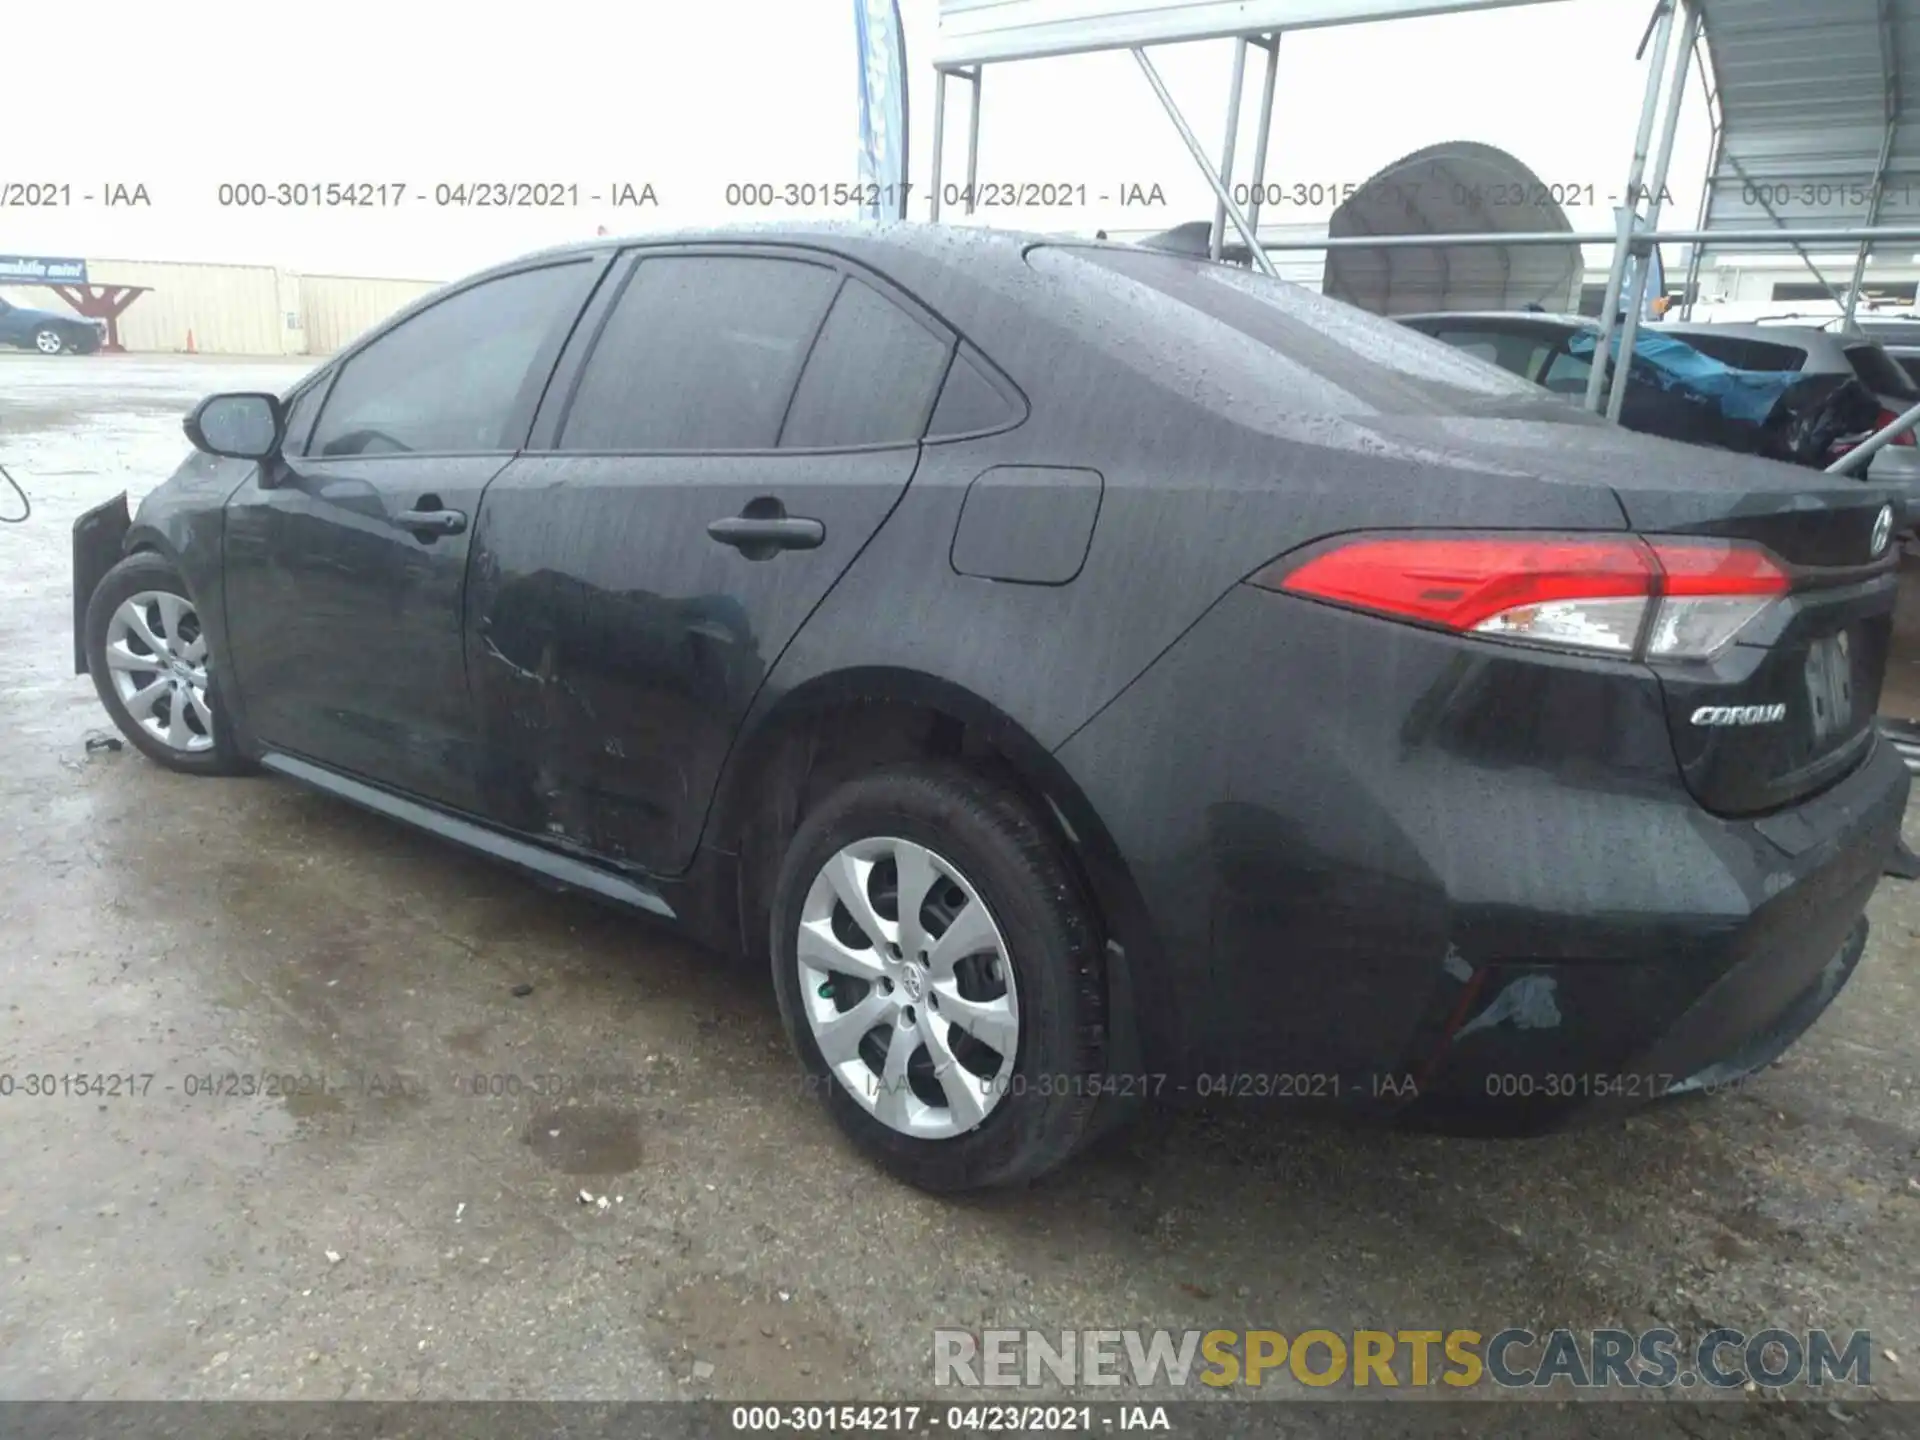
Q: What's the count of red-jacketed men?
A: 0